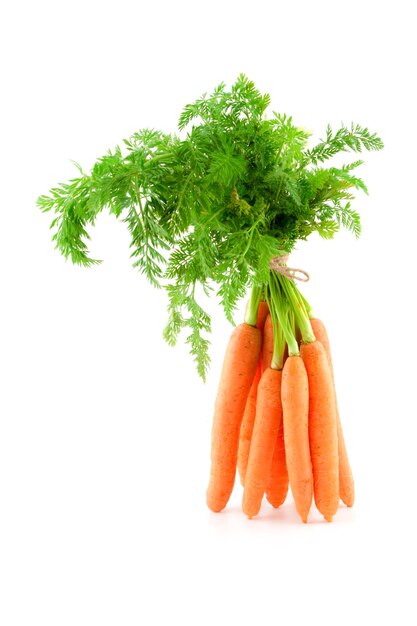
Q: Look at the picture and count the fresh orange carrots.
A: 7